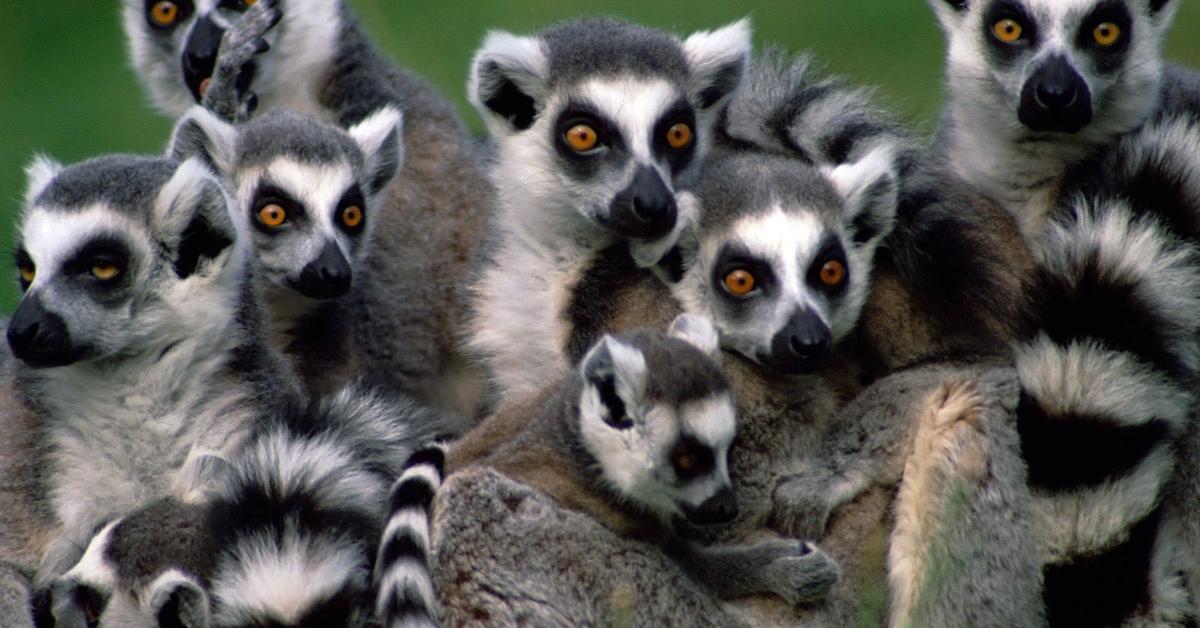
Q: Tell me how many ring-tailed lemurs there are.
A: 8